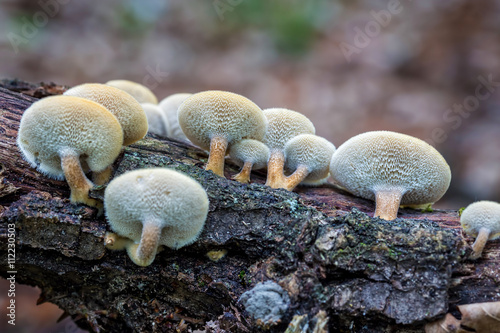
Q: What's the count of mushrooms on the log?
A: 12